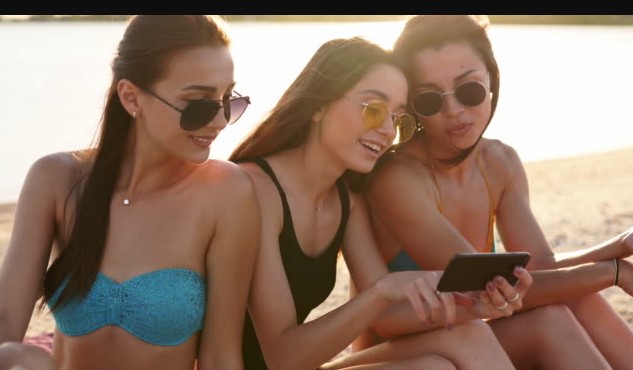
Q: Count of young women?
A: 3